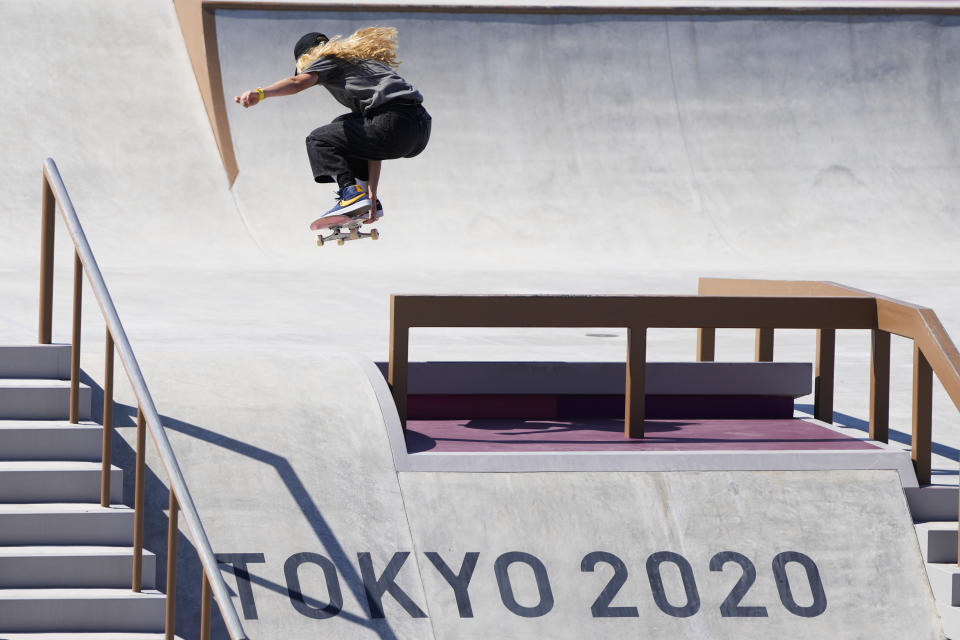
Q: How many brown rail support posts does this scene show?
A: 13